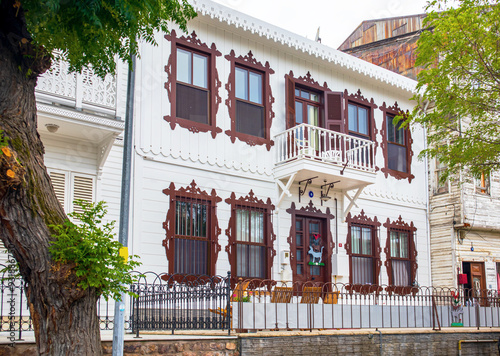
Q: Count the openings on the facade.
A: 10